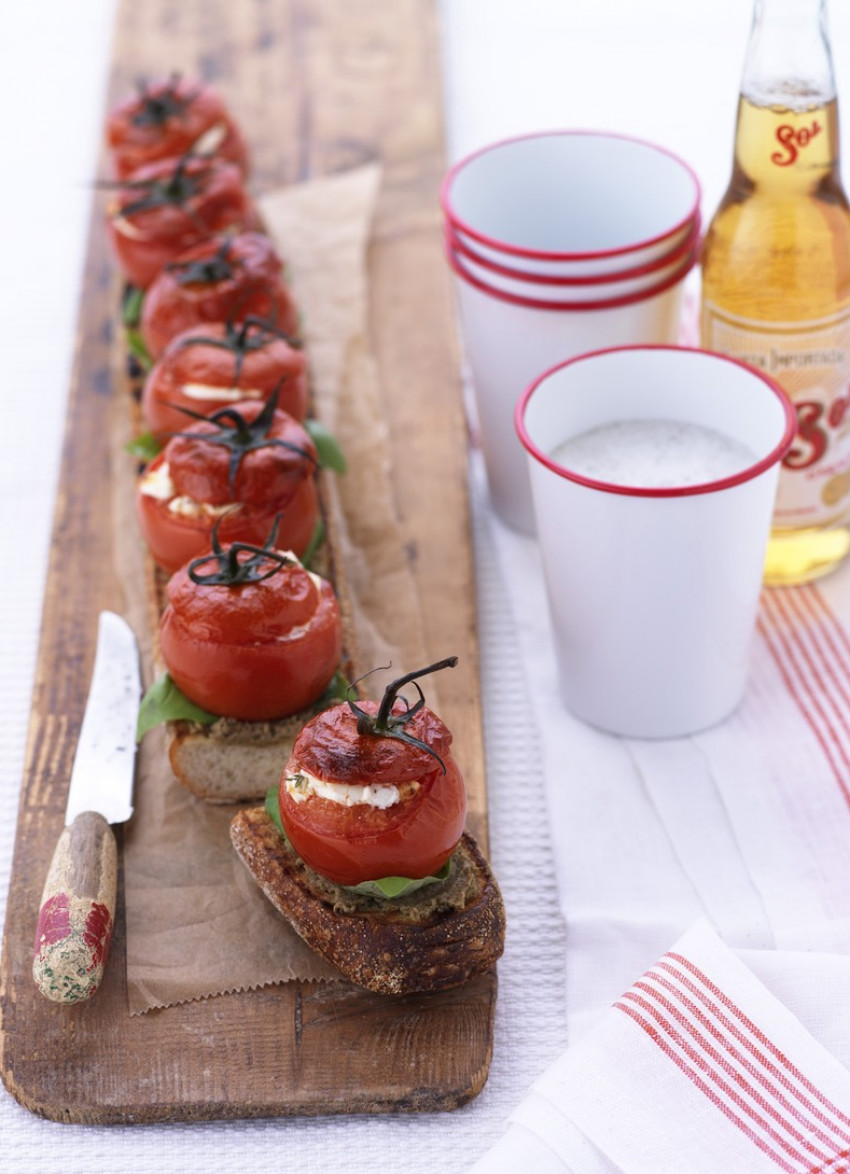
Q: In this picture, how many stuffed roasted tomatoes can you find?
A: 7